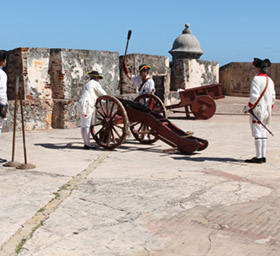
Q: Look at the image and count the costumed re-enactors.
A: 4